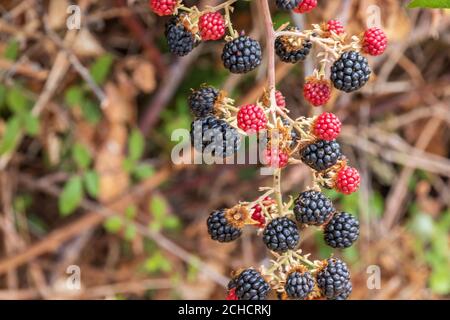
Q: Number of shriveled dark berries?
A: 0